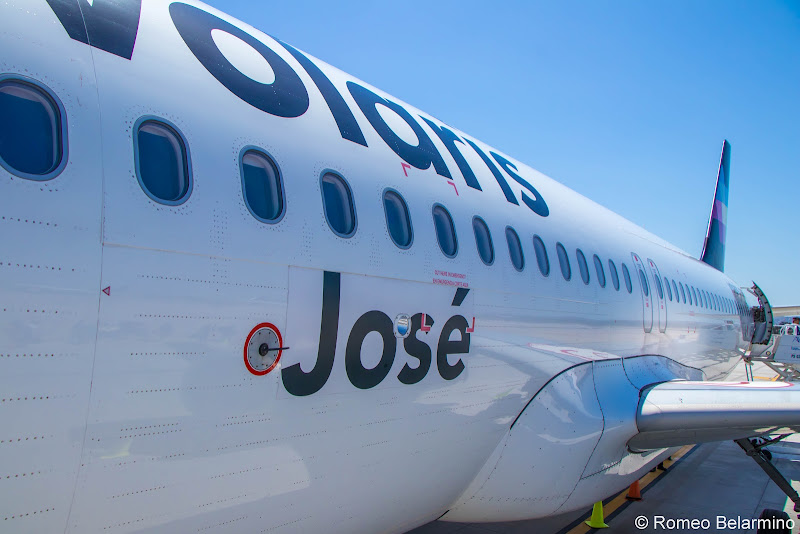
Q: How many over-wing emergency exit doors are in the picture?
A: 2